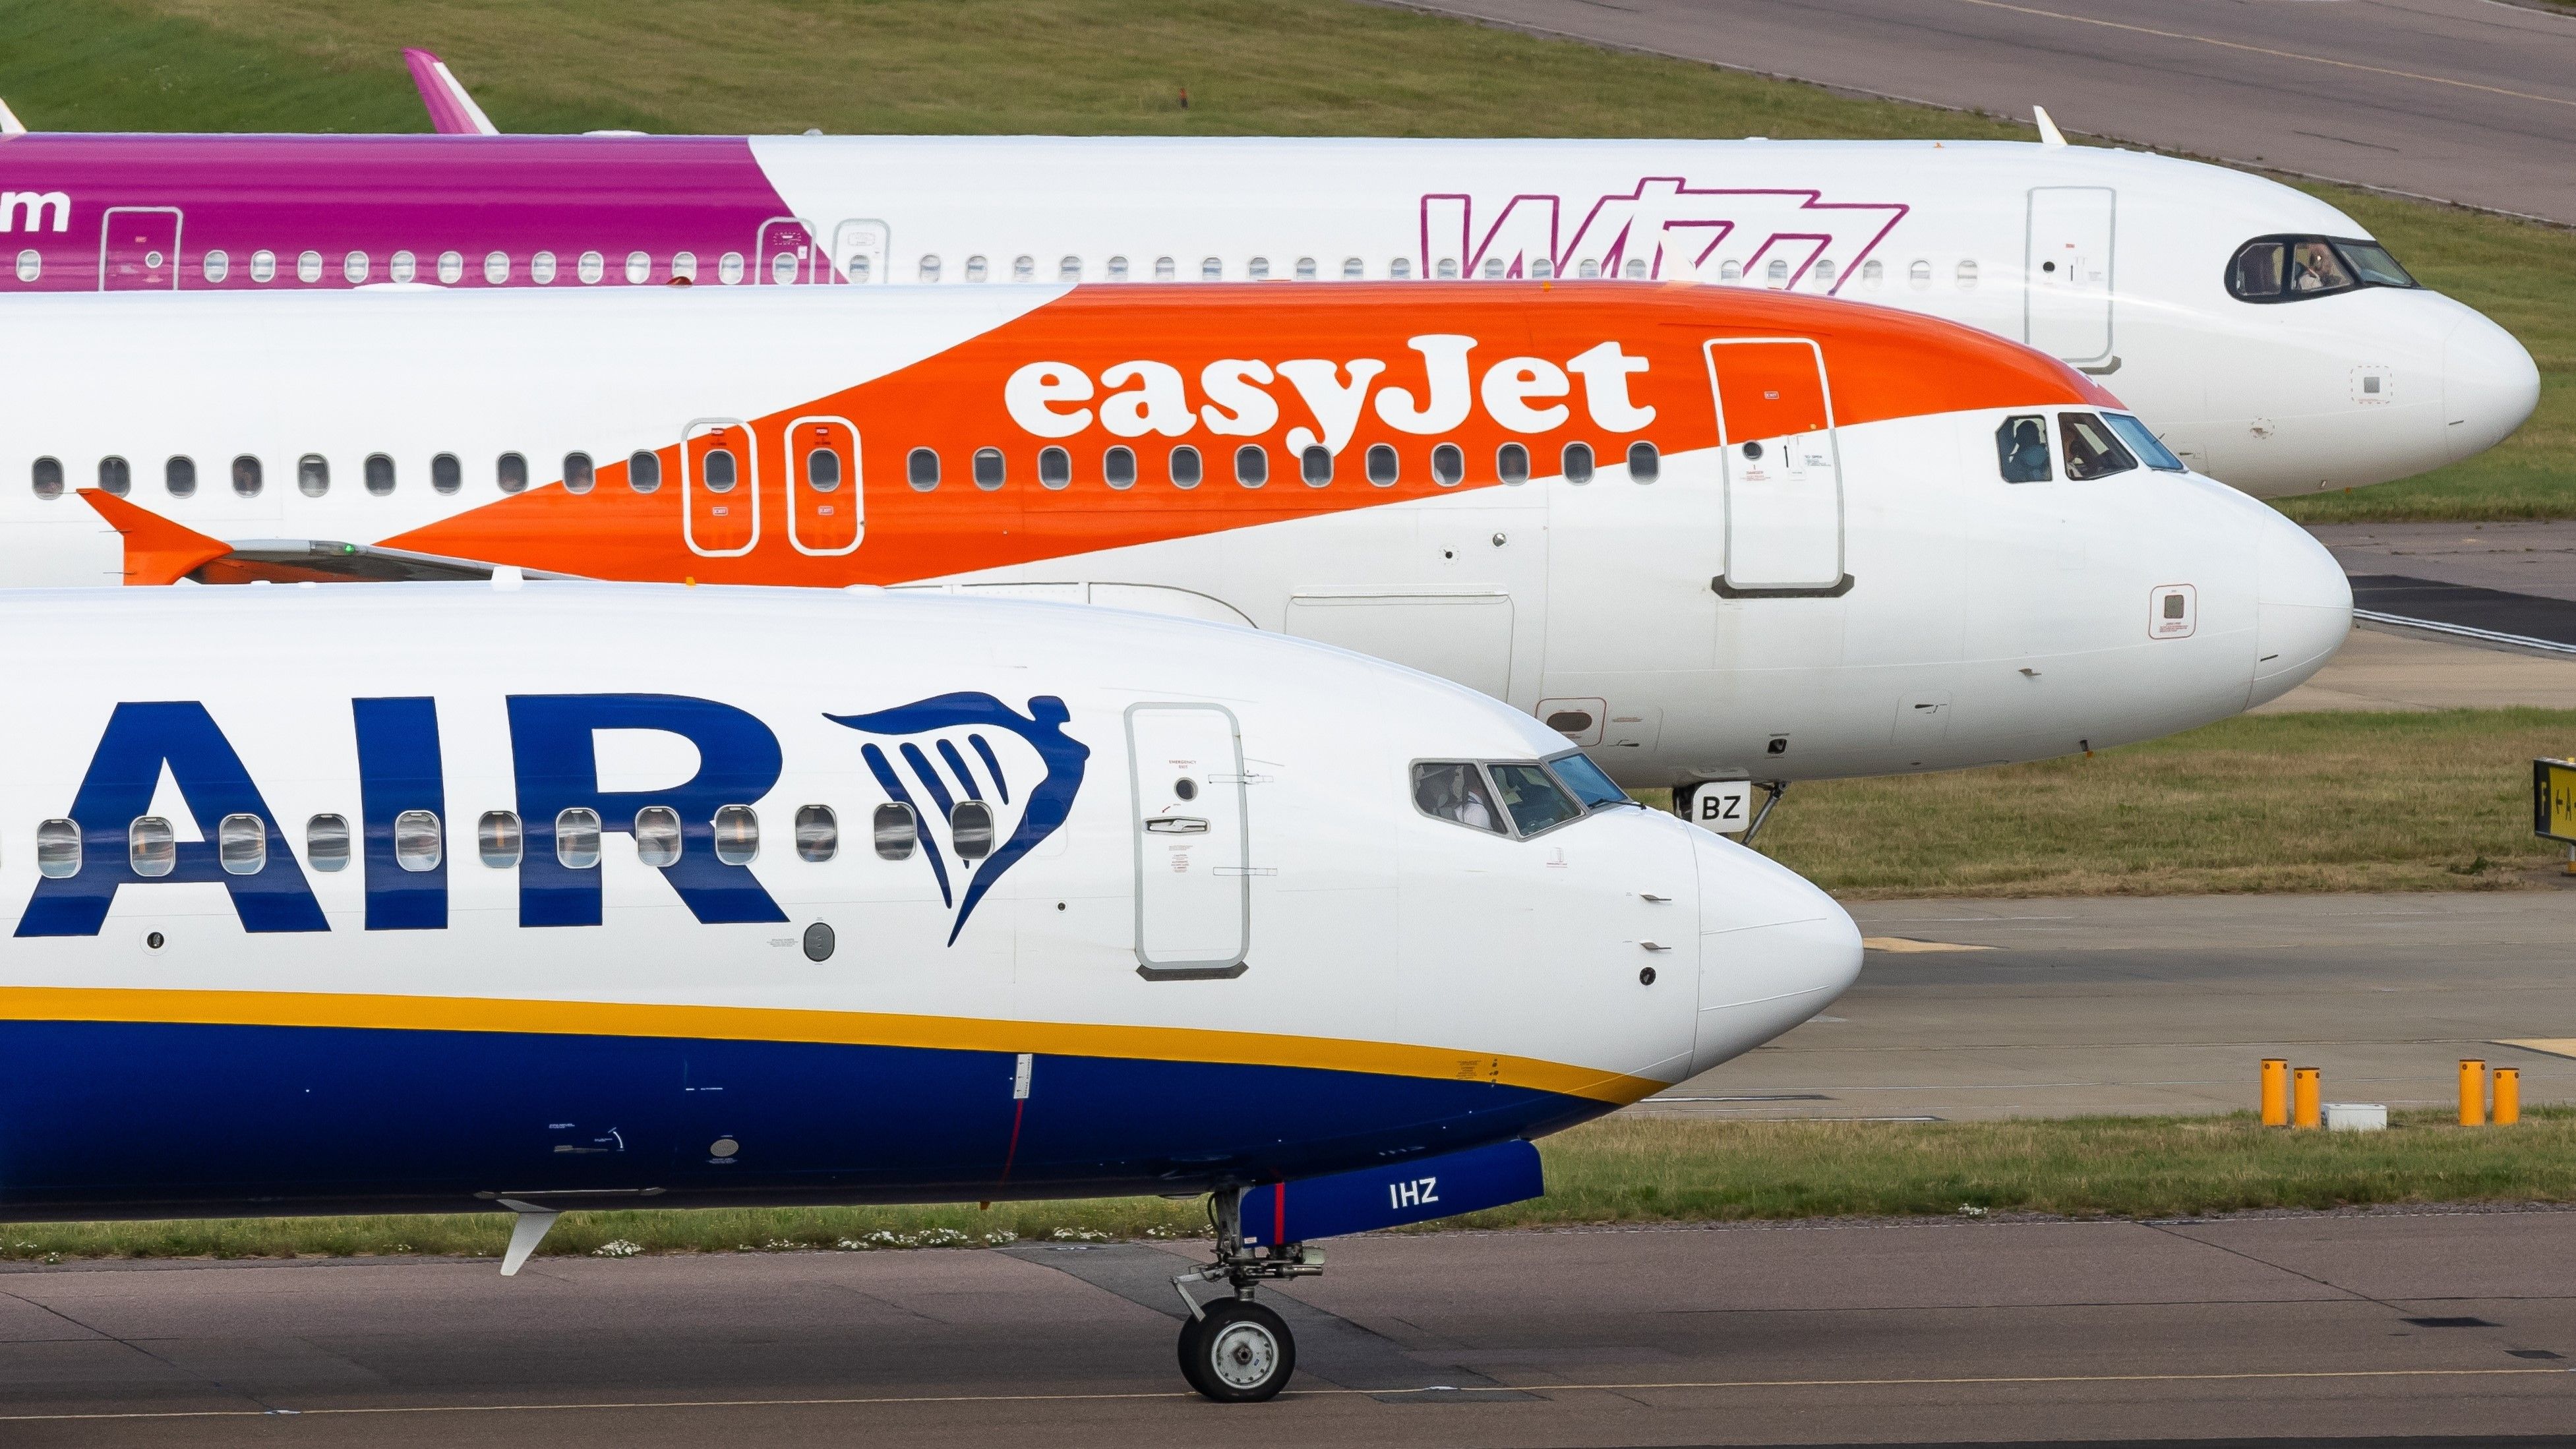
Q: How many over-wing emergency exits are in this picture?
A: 4